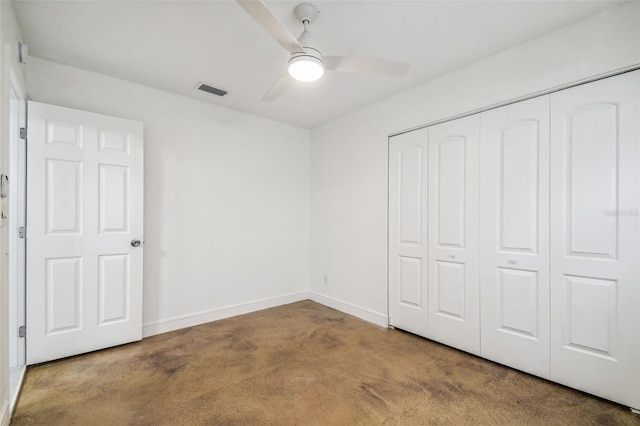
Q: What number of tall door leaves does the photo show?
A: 5